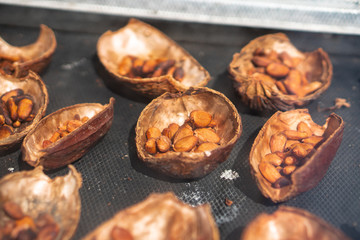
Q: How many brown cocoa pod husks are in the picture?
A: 10